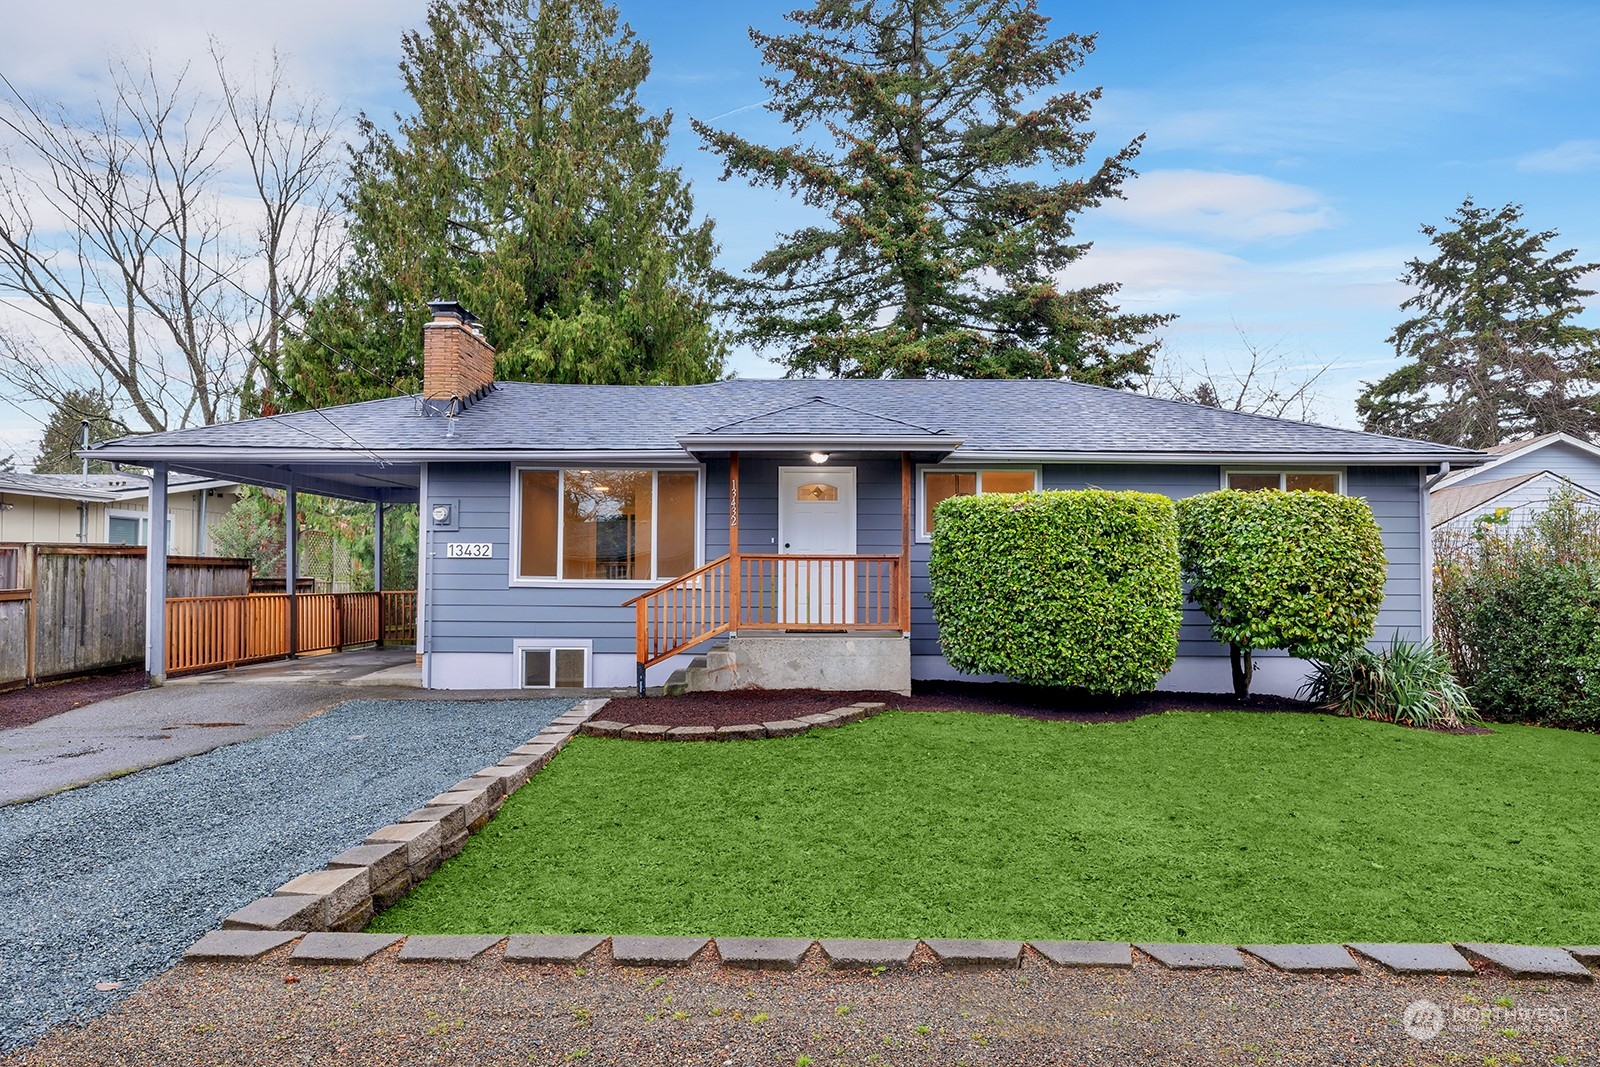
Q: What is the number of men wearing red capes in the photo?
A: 0